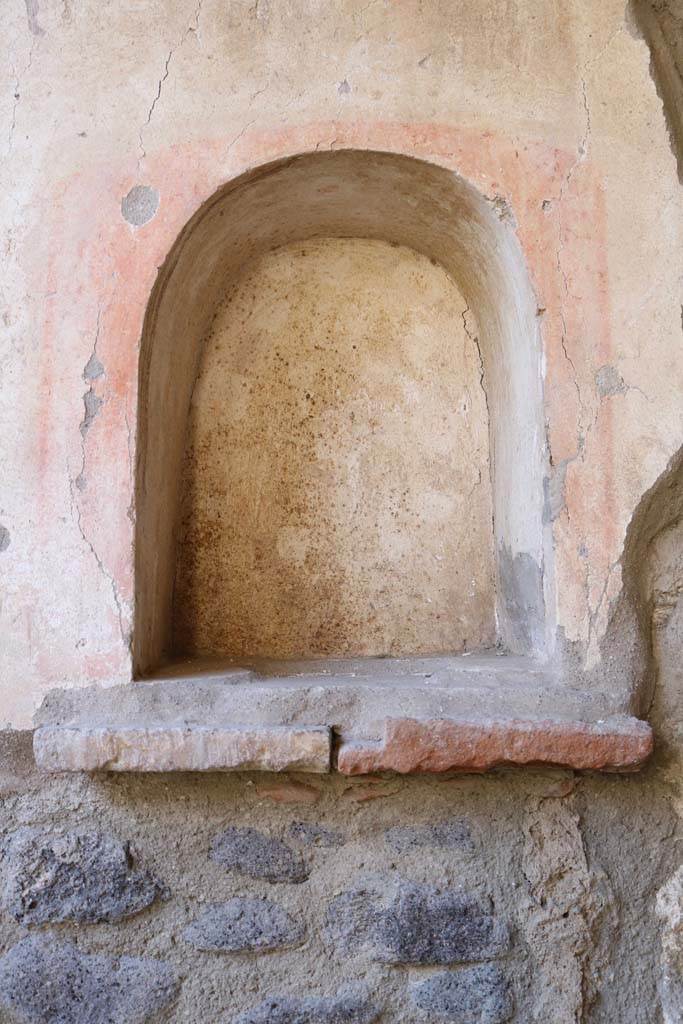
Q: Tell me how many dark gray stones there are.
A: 9